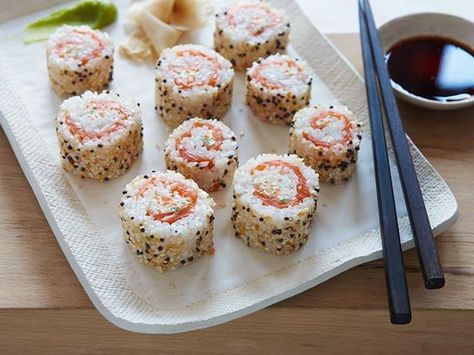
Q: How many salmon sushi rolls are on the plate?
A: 9